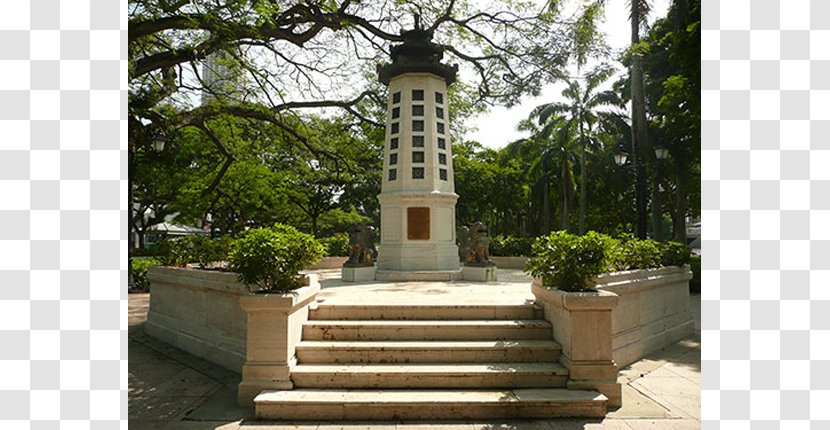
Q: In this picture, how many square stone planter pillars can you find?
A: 2